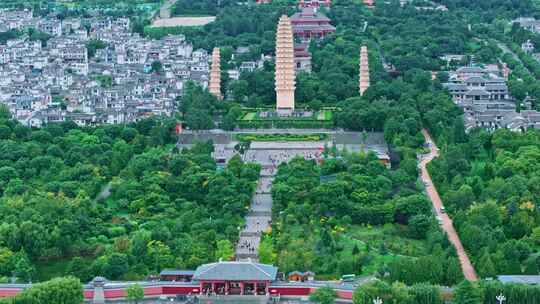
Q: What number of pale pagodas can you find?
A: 3